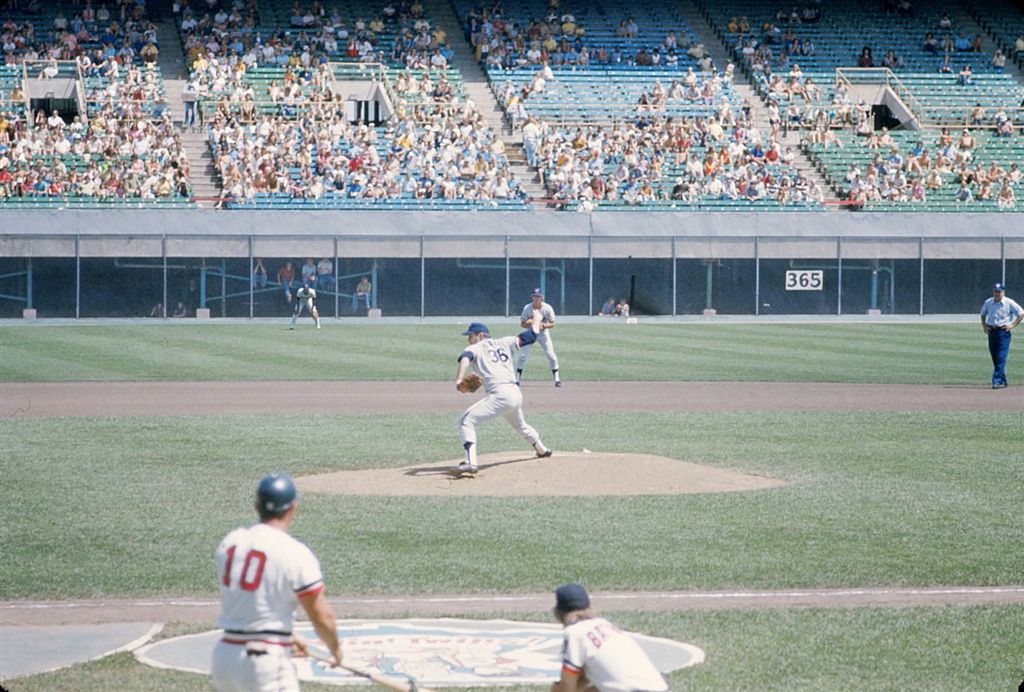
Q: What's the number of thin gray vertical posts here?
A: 12